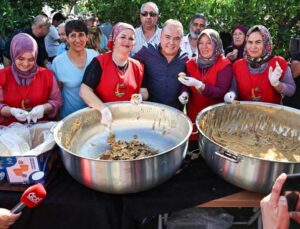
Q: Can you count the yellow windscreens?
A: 0